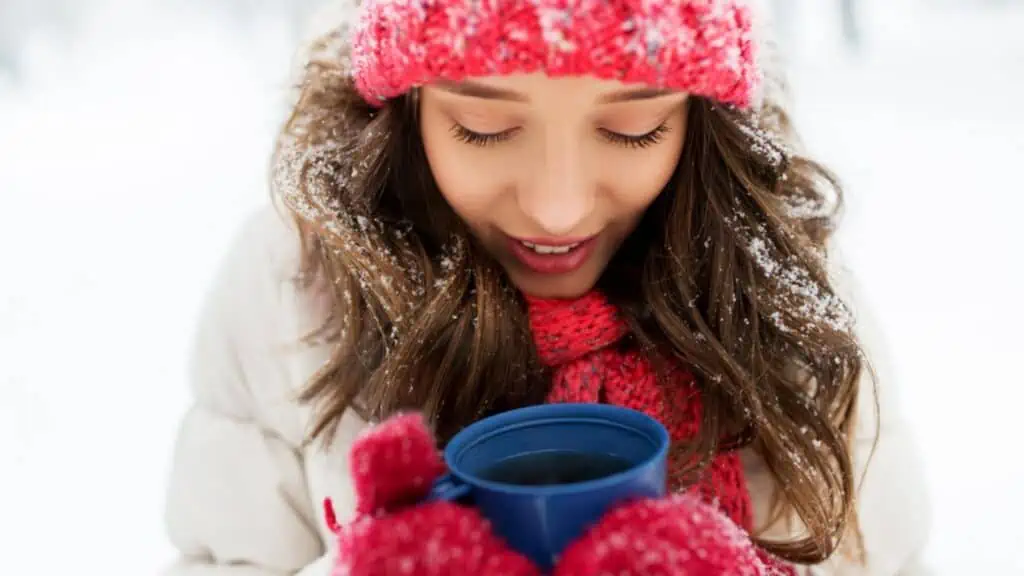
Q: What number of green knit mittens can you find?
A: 0